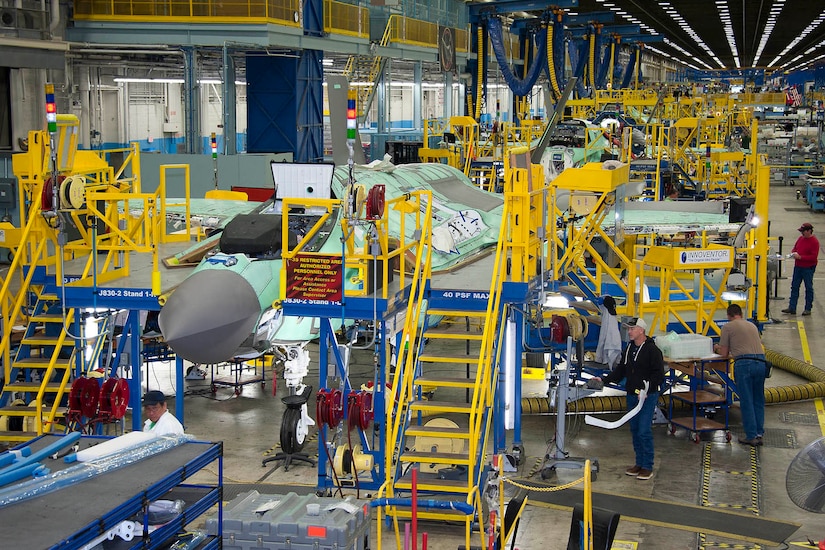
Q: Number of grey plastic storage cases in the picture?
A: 1